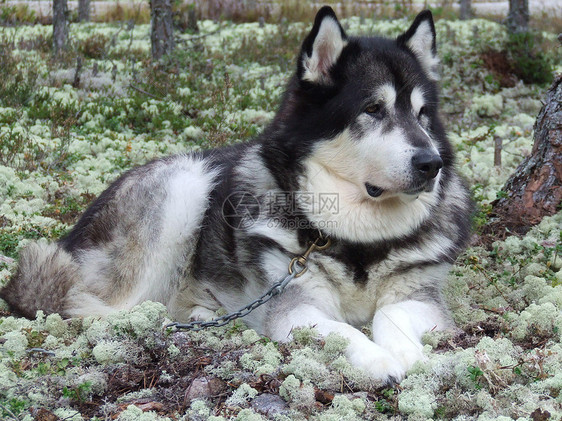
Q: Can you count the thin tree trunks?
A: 5